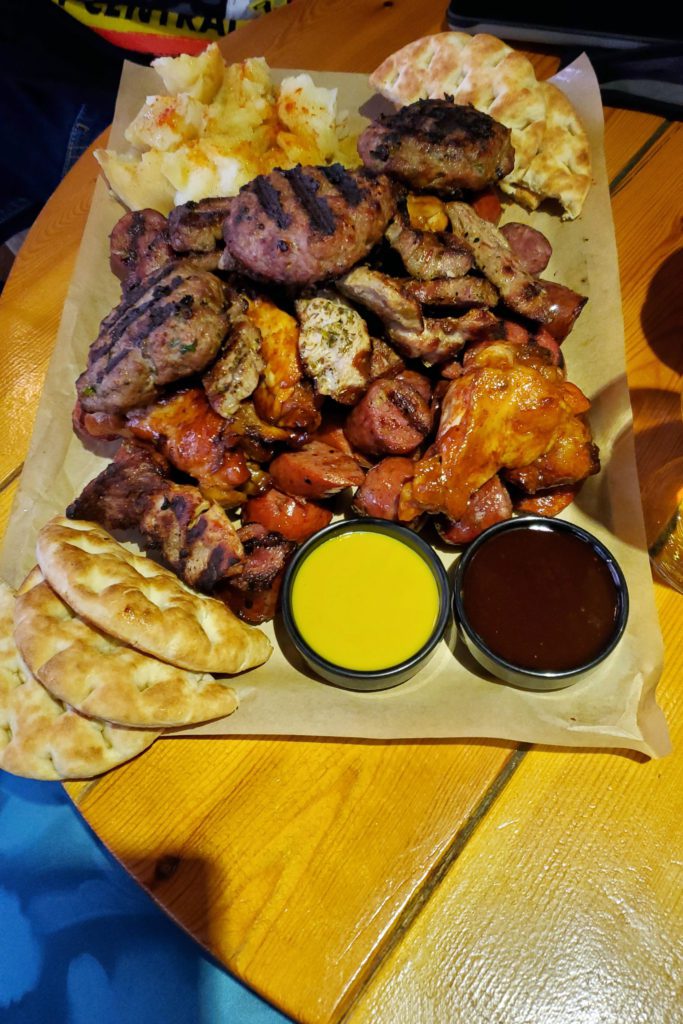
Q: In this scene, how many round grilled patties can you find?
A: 3